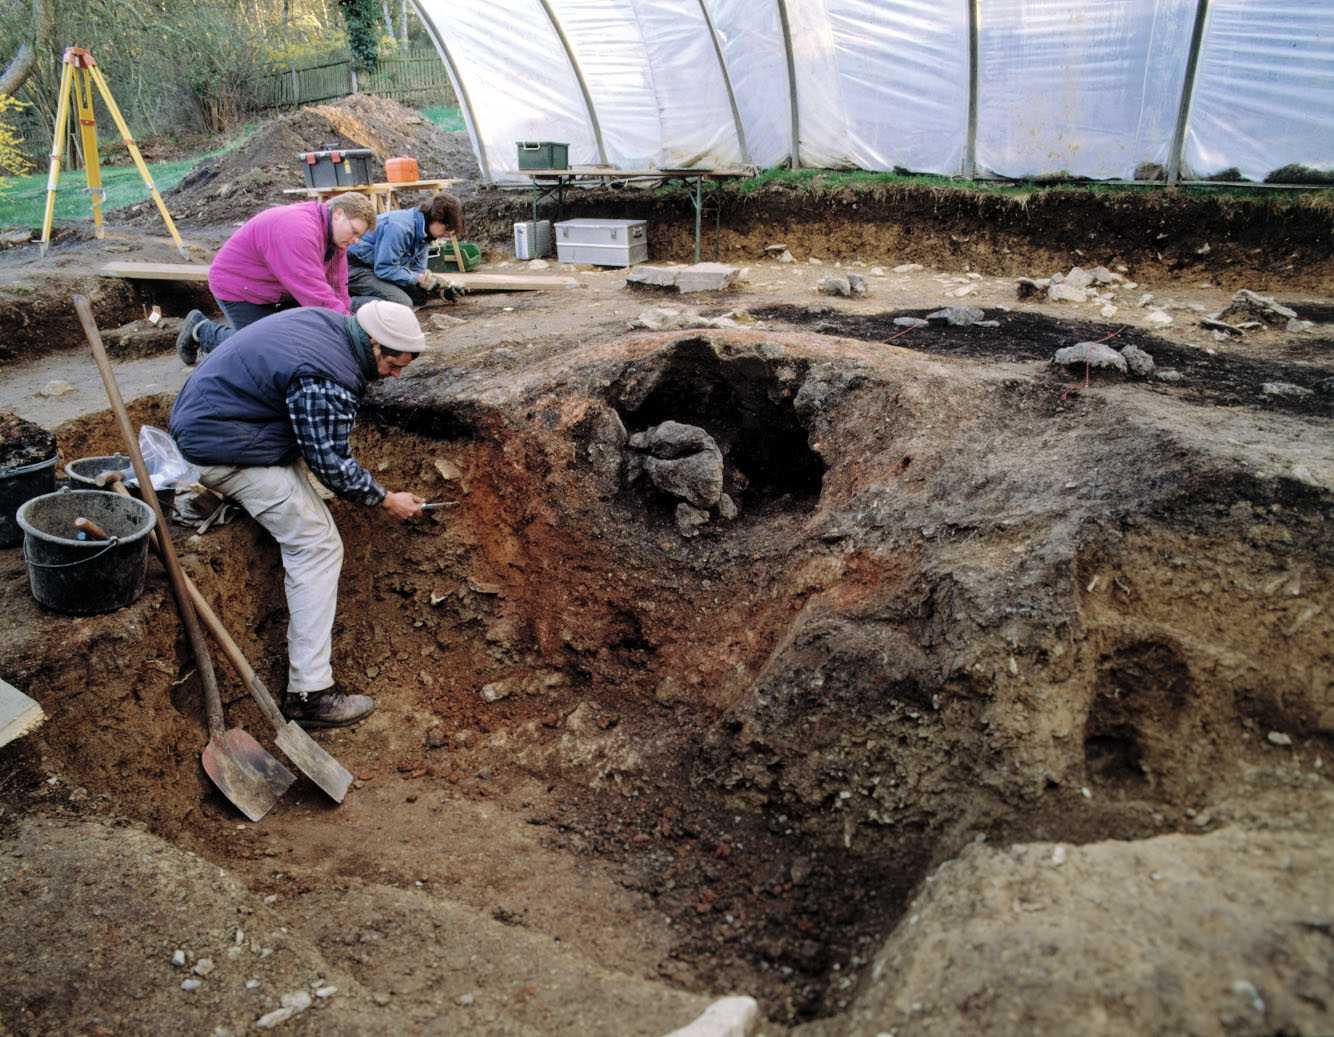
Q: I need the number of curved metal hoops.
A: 6